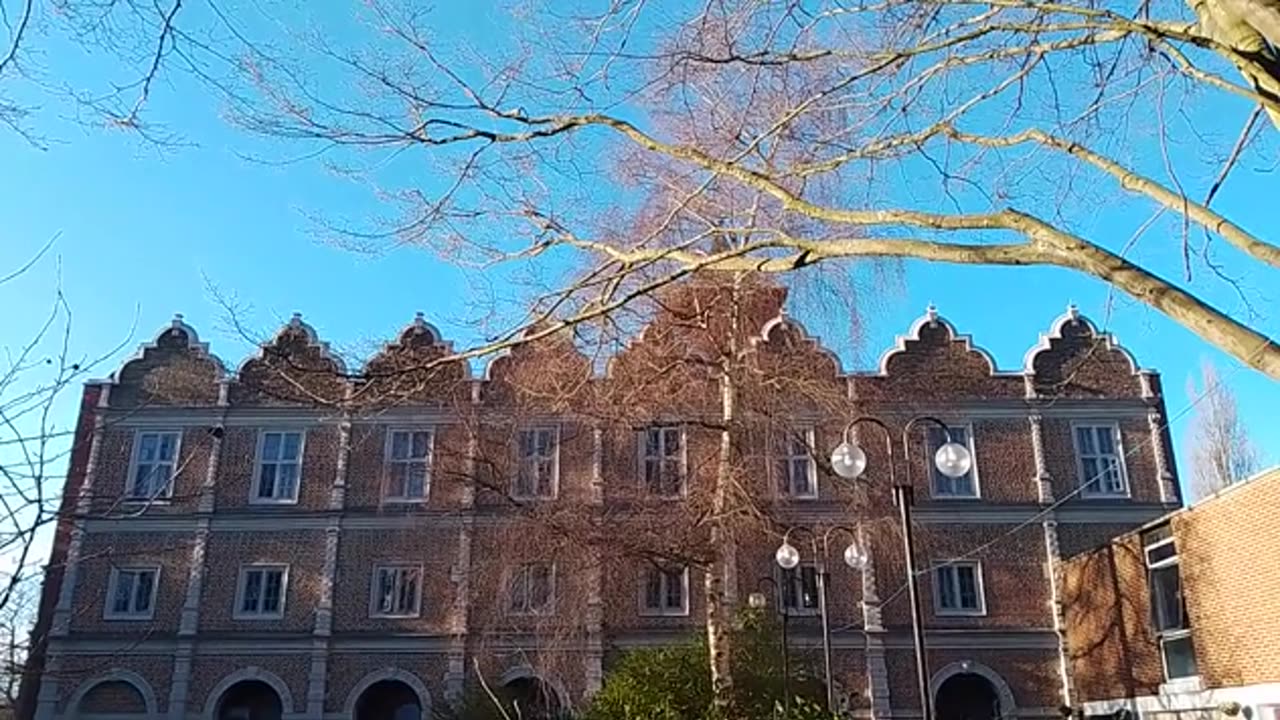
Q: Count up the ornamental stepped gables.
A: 8